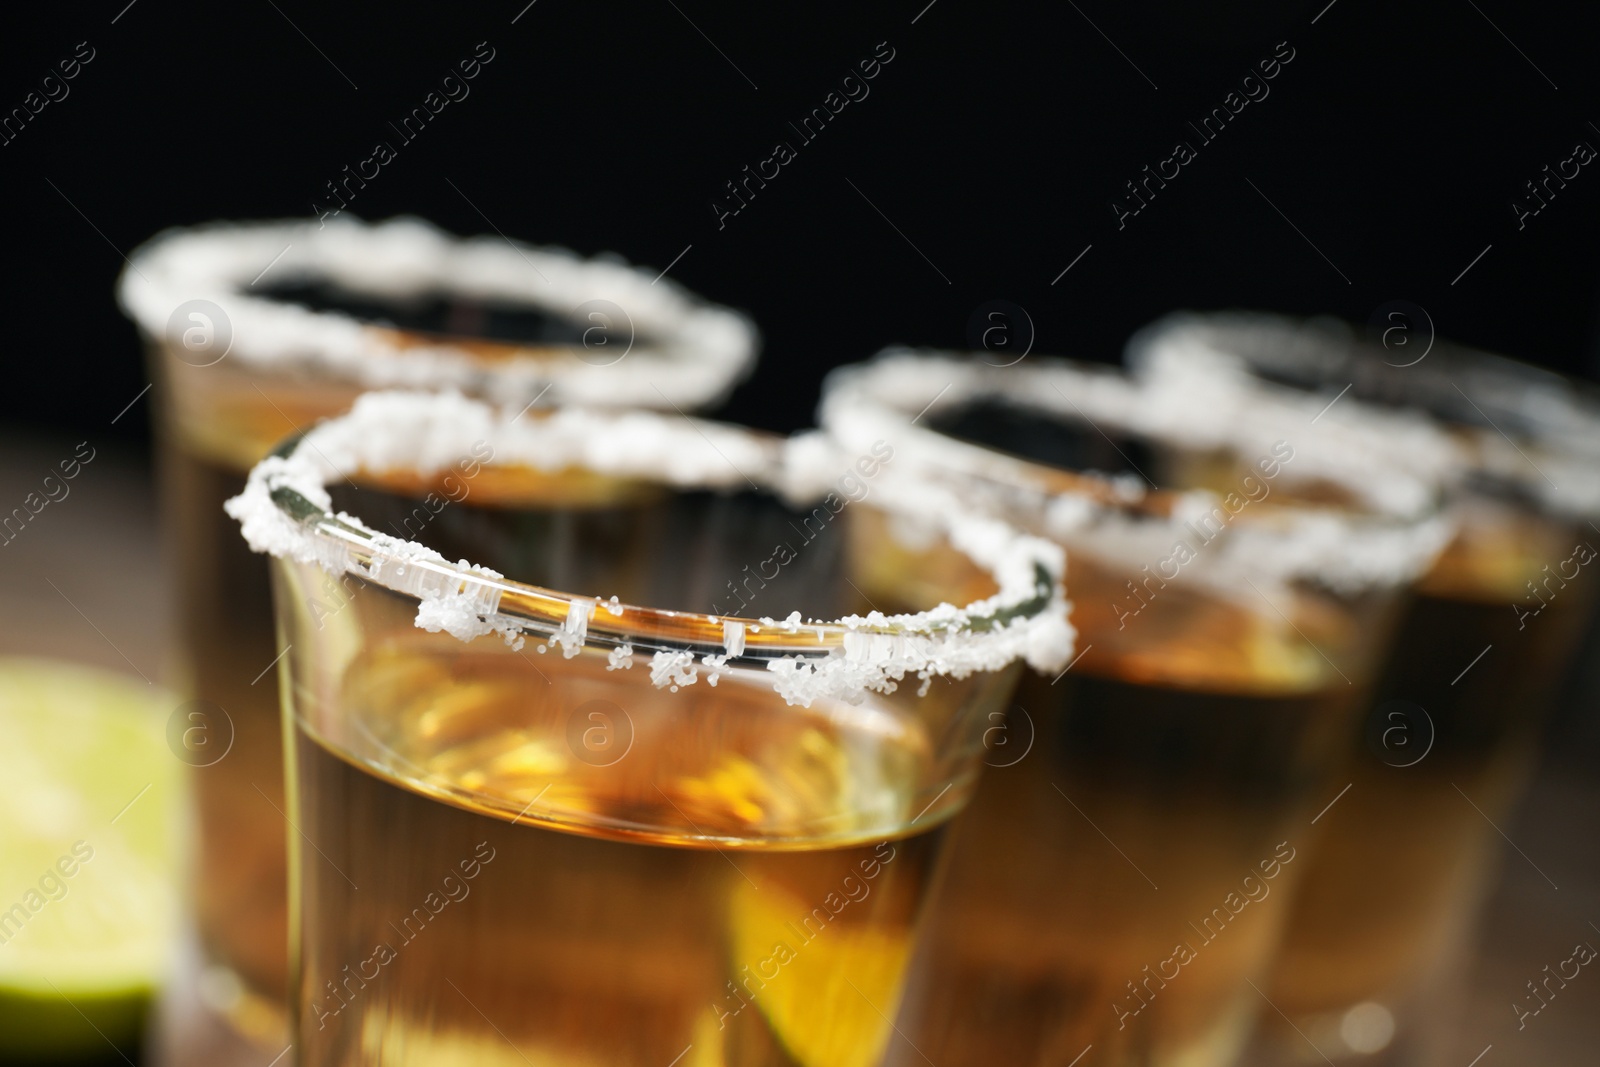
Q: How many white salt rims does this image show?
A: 4